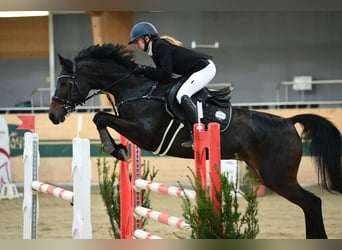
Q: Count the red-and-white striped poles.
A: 4